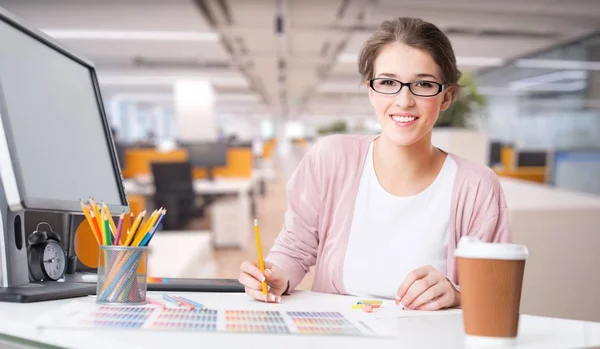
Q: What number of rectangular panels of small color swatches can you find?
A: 4